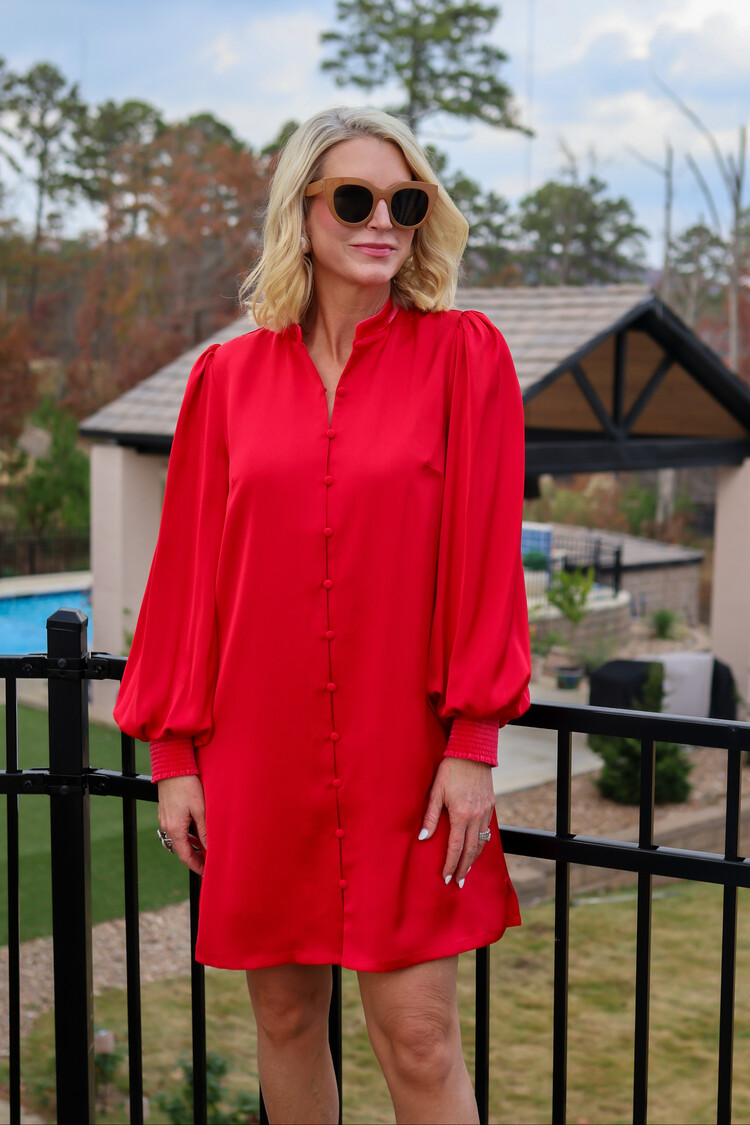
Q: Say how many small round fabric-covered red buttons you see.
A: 11